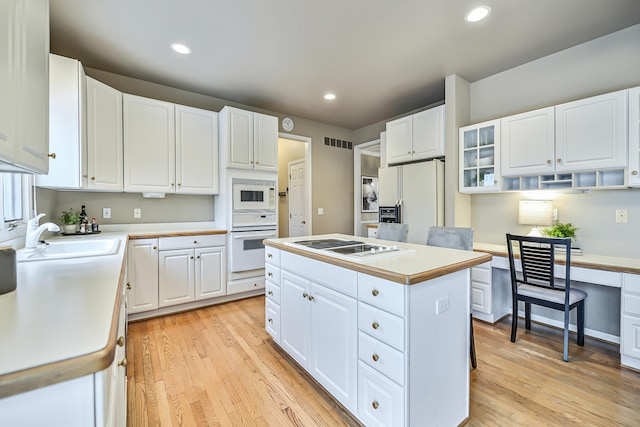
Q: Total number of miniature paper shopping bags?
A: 0